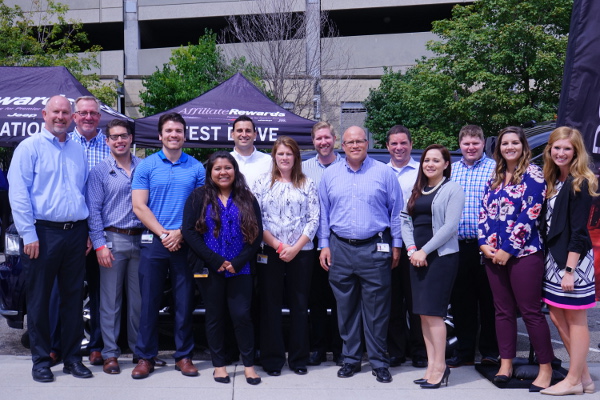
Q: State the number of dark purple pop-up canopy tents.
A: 2